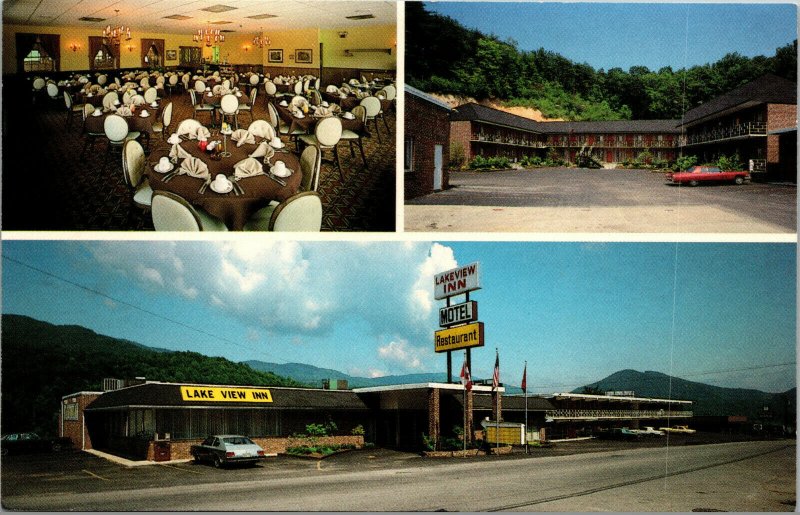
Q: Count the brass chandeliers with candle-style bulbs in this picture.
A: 3